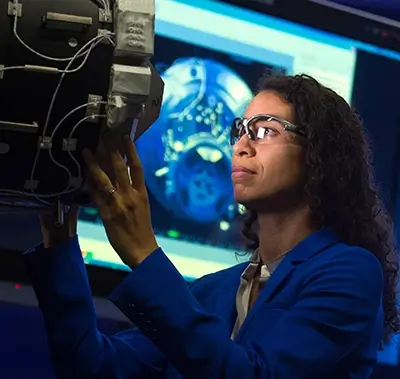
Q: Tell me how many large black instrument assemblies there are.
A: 1